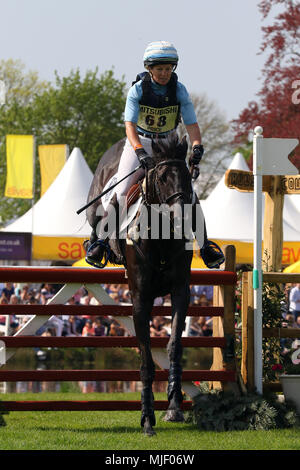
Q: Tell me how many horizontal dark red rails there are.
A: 5